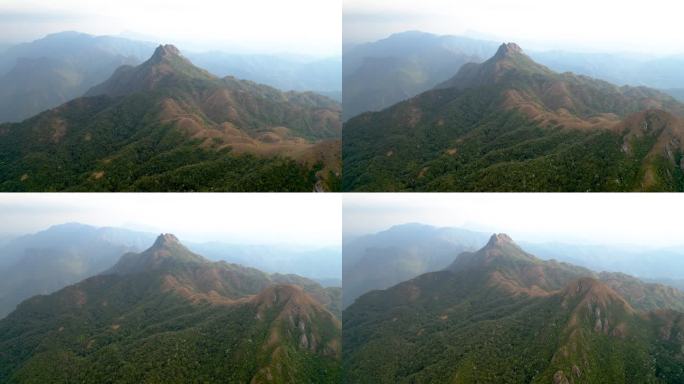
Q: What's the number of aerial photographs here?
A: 4